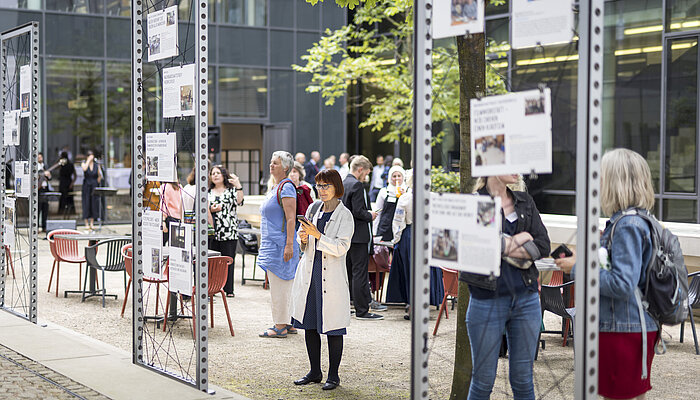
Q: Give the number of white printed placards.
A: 13